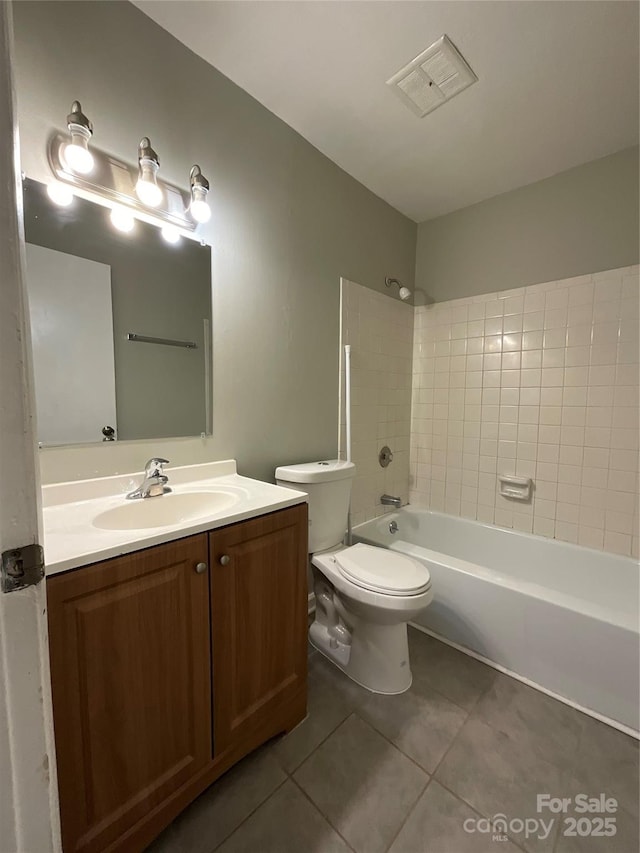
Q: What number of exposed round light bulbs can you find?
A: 3